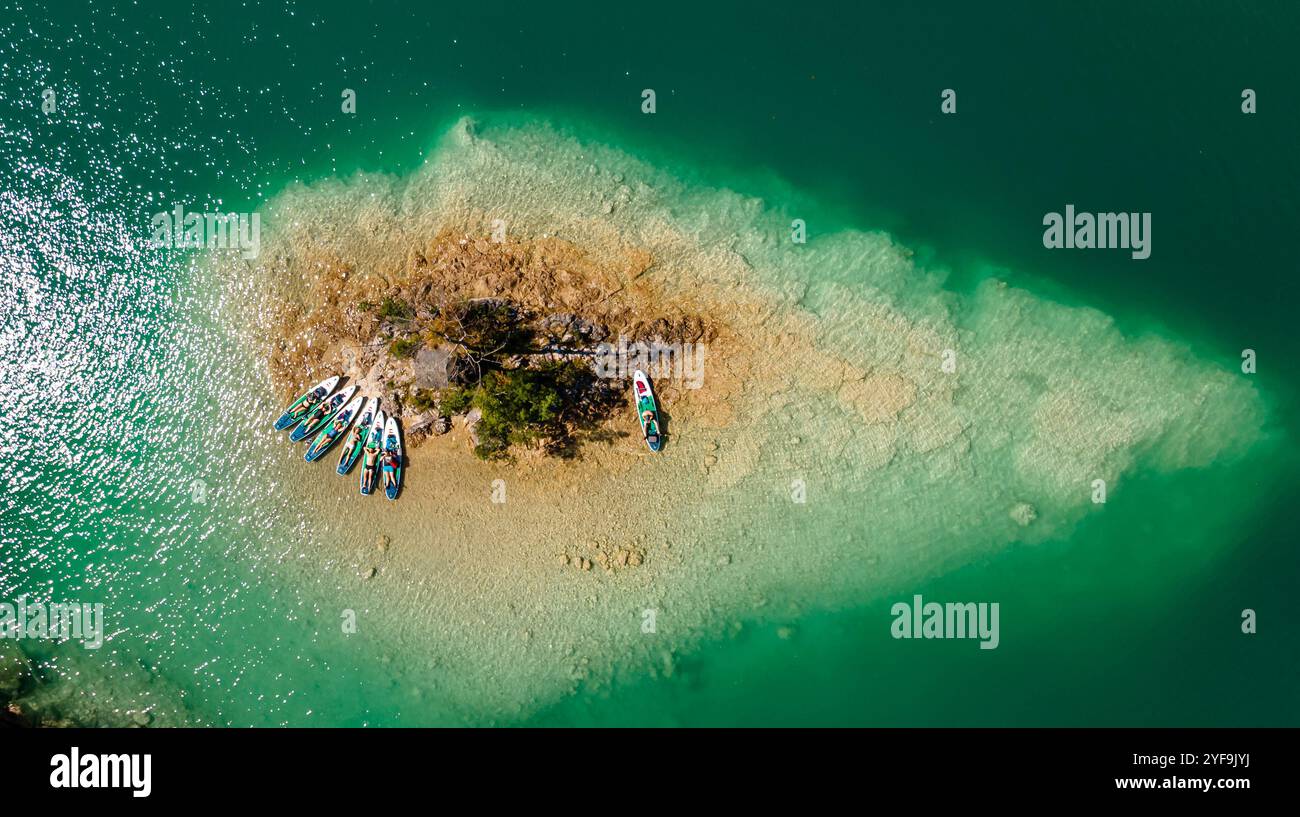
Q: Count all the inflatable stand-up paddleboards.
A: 7